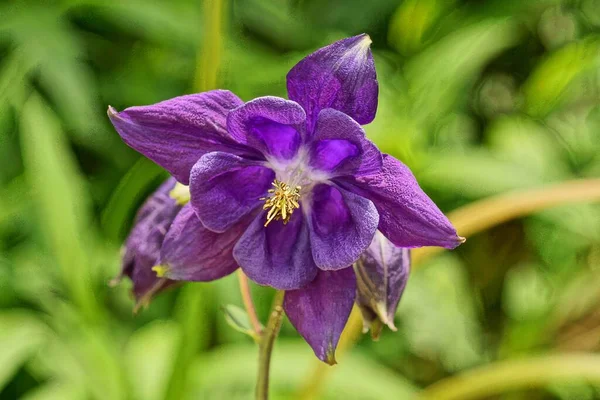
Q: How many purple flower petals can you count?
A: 10